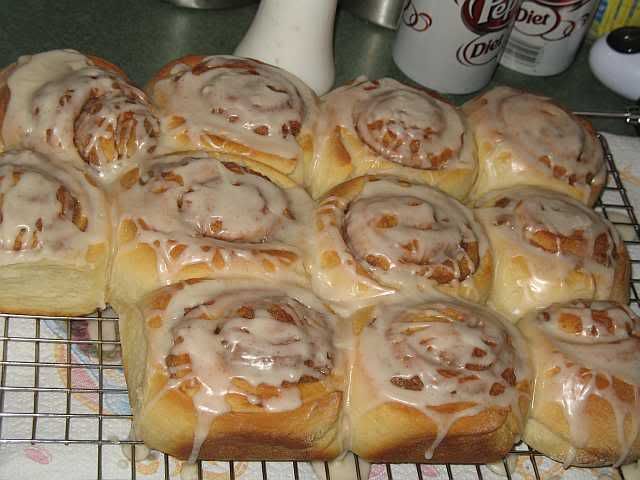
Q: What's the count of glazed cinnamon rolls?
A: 11